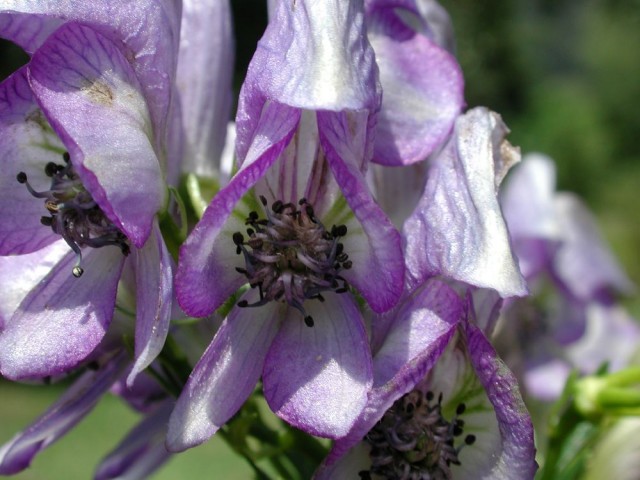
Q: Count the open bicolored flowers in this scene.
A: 3